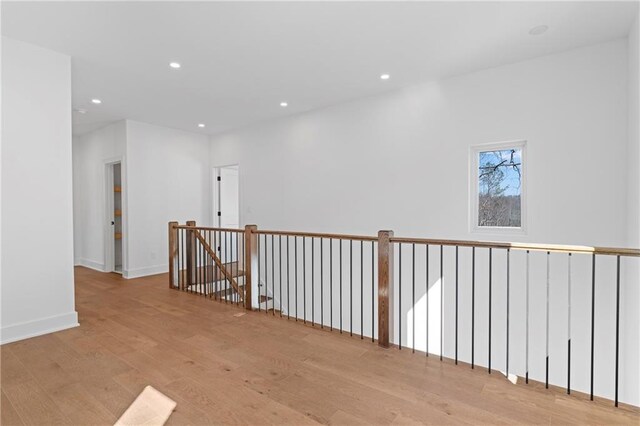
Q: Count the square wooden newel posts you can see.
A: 4